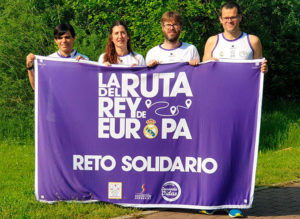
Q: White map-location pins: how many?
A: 3